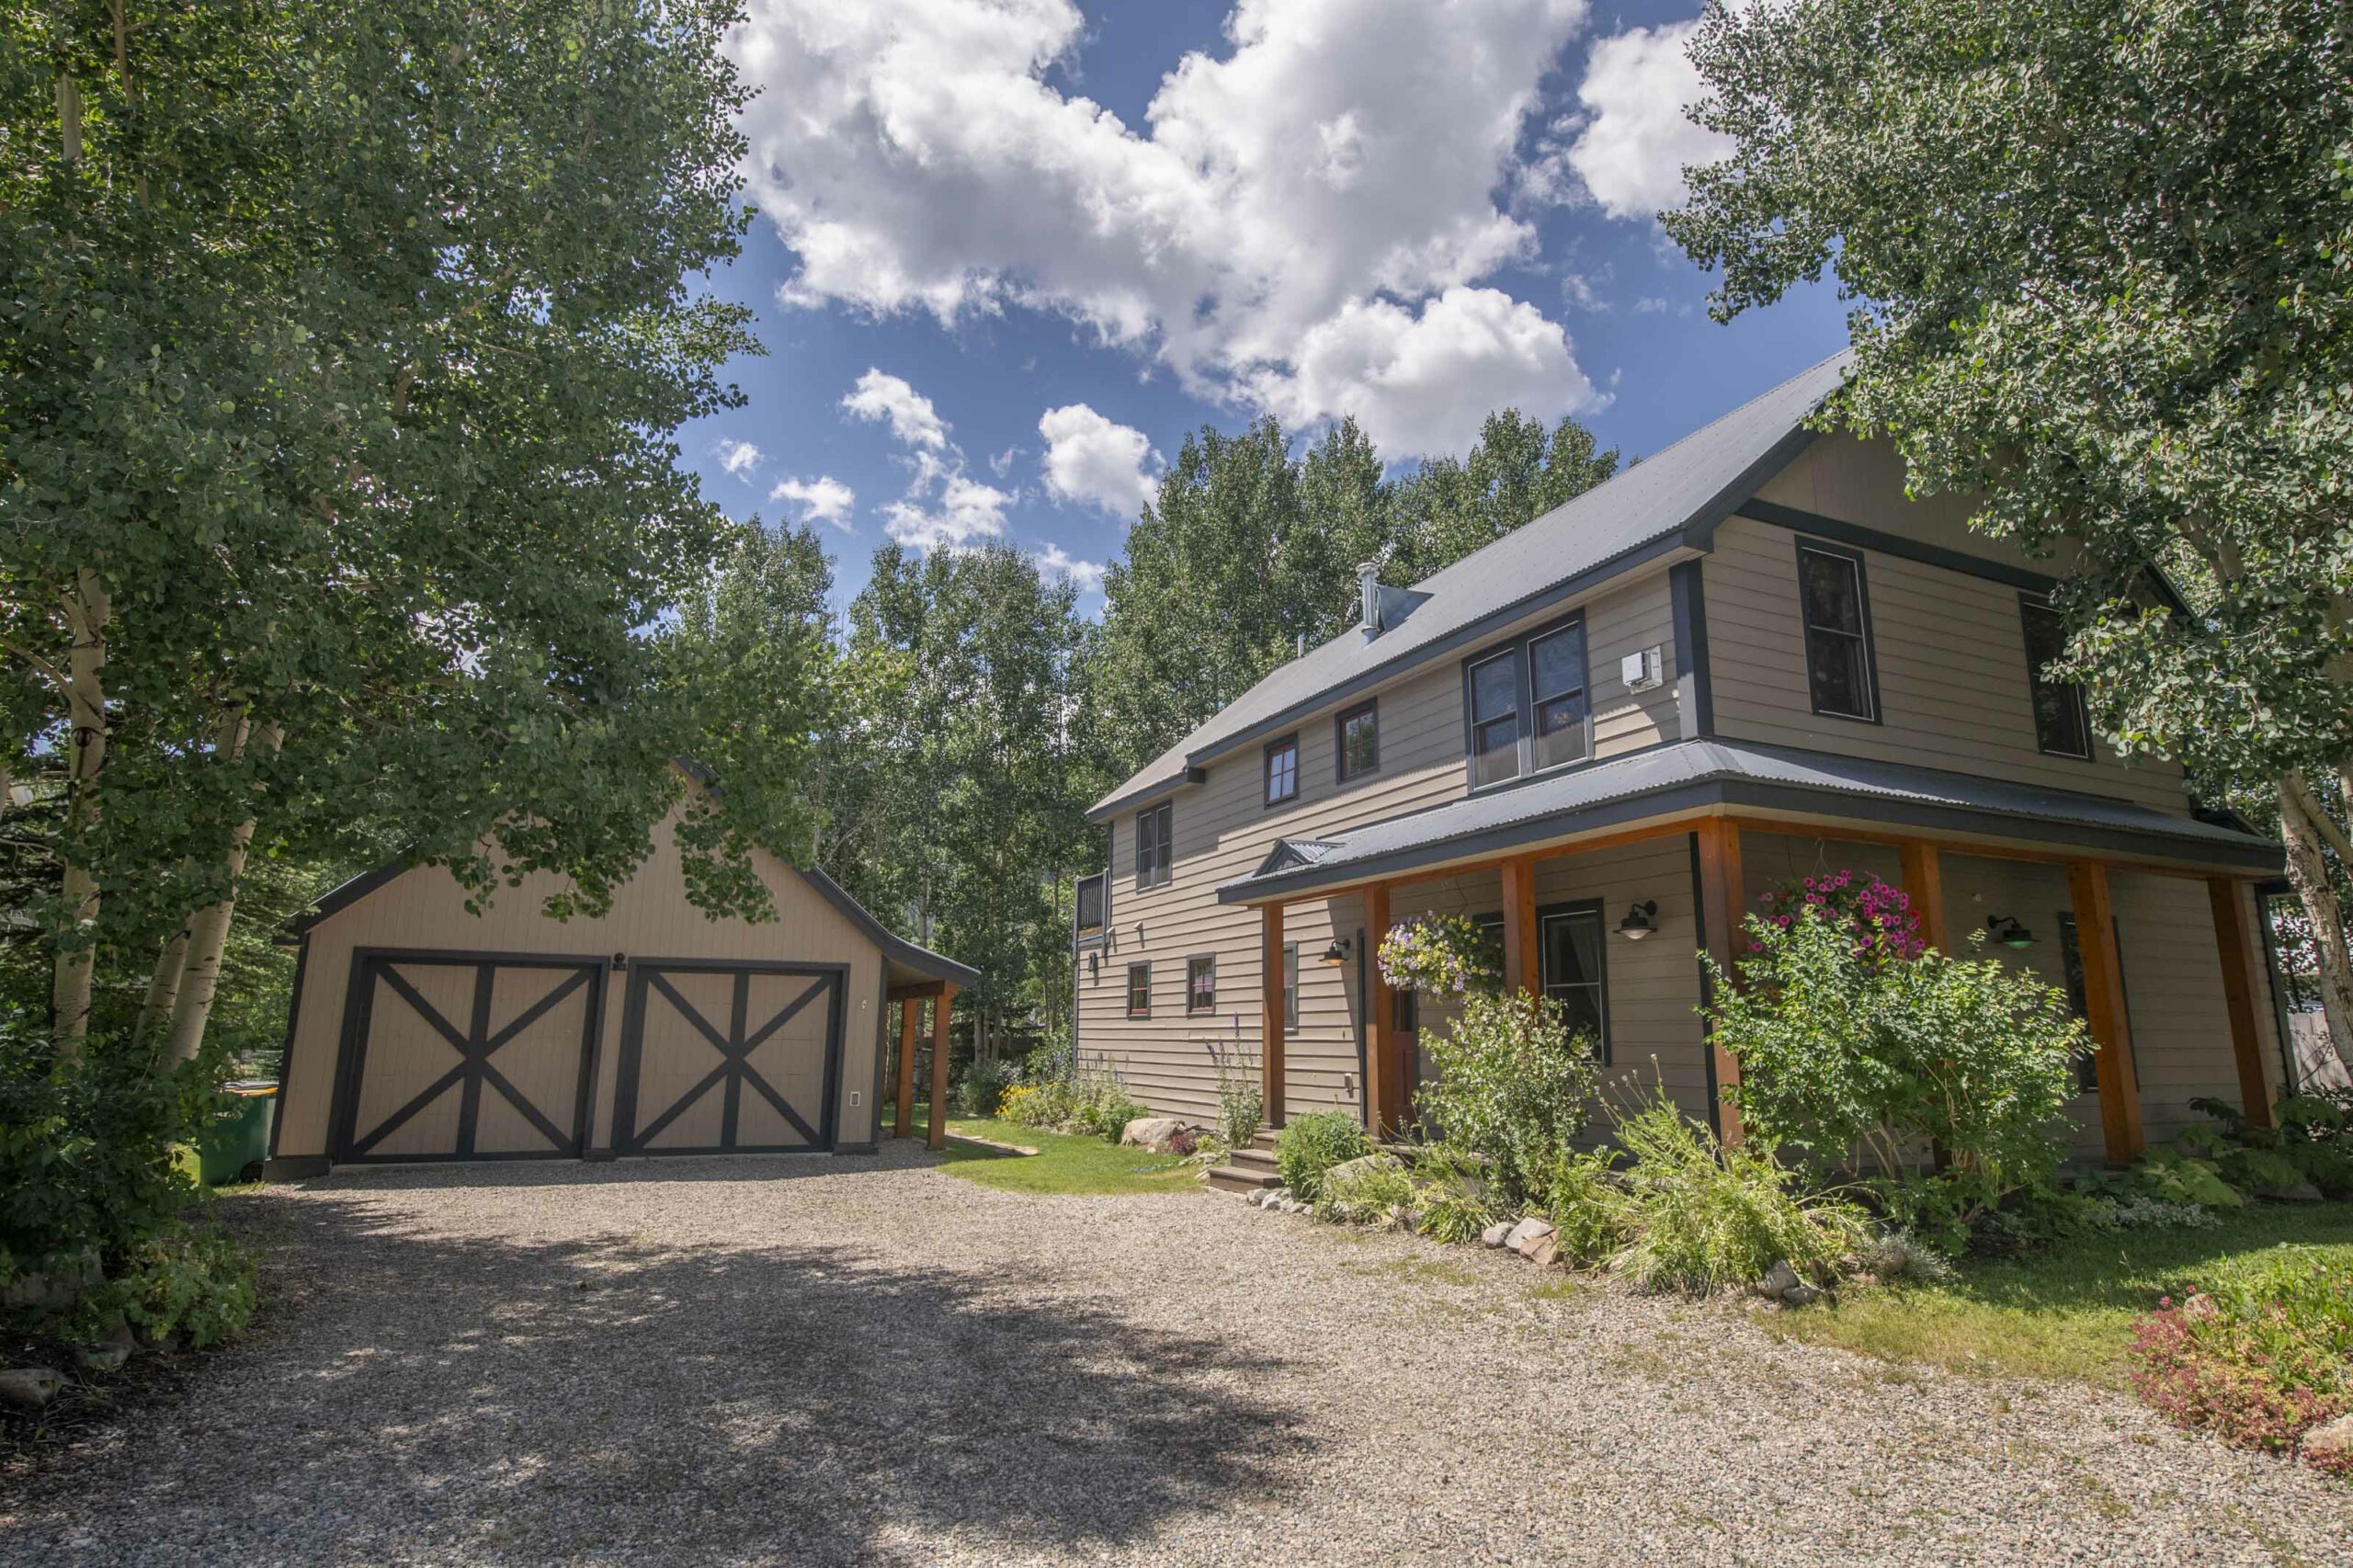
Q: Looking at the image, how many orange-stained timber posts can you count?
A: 9